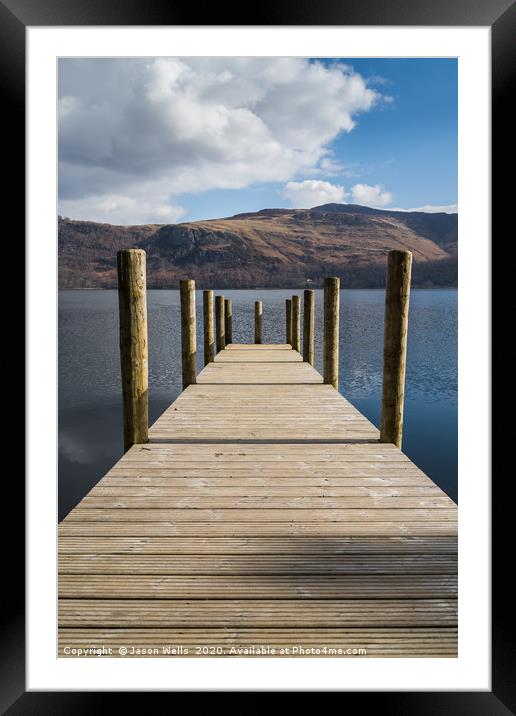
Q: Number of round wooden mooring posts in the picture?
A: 11